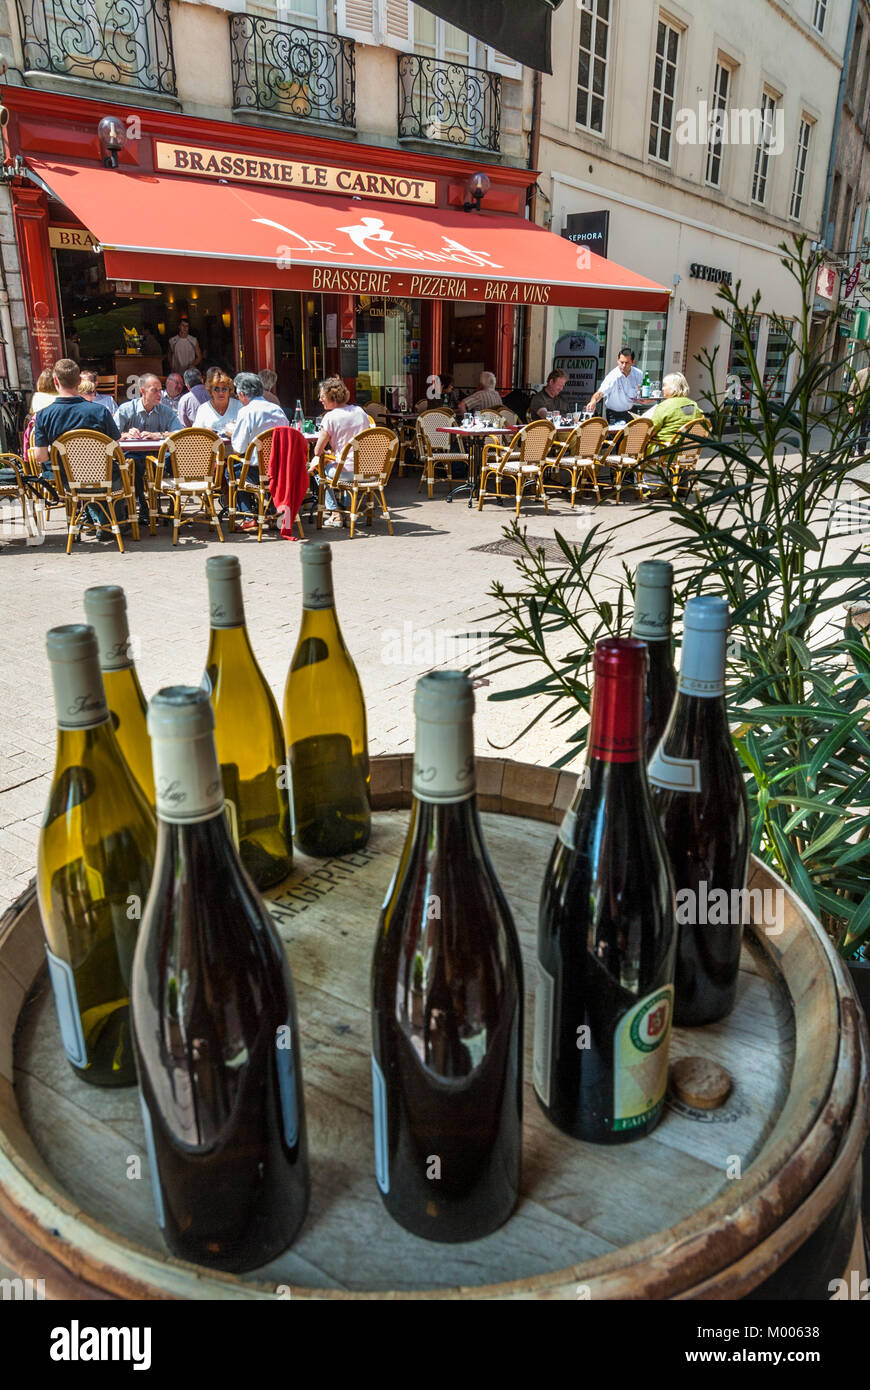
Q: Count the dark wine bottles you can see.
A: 5